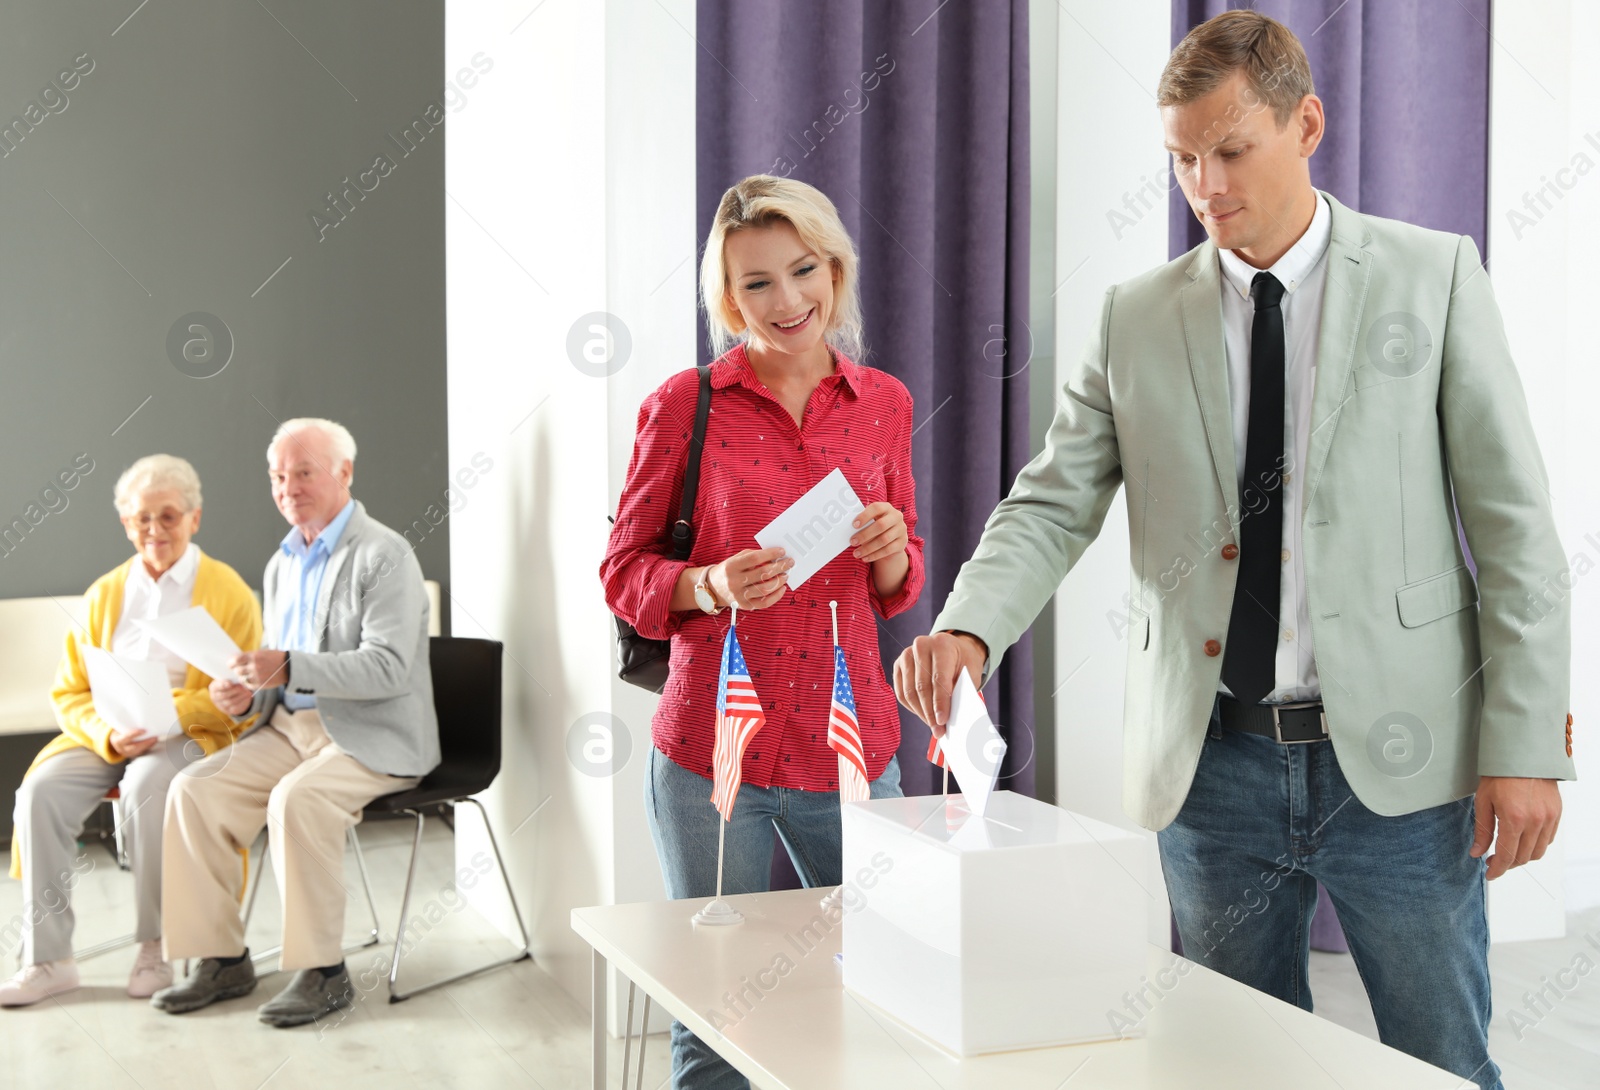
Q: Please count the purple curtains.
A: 2